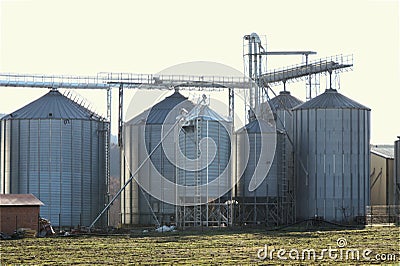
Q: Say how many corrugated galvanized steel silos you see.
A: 6